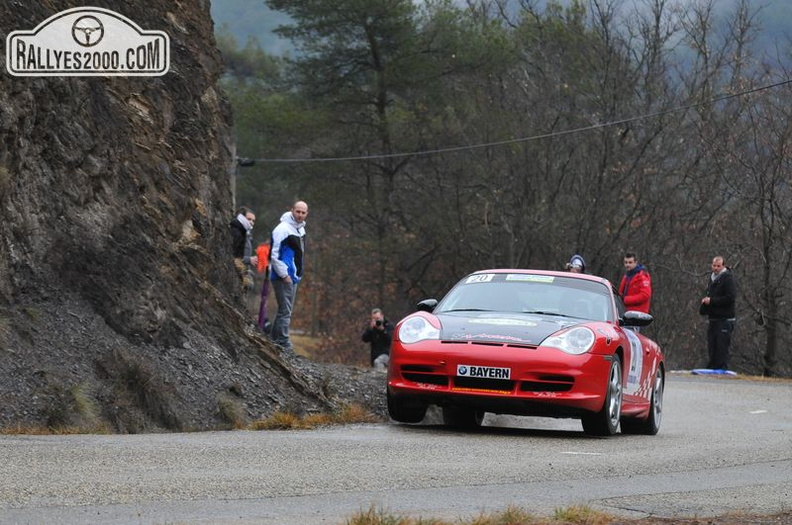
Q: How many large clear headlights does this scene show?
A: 2